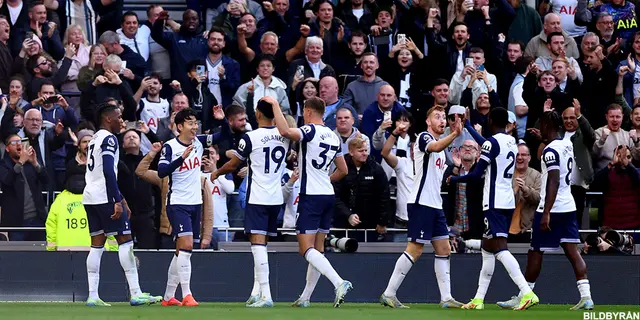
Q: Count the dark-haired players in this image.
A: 5